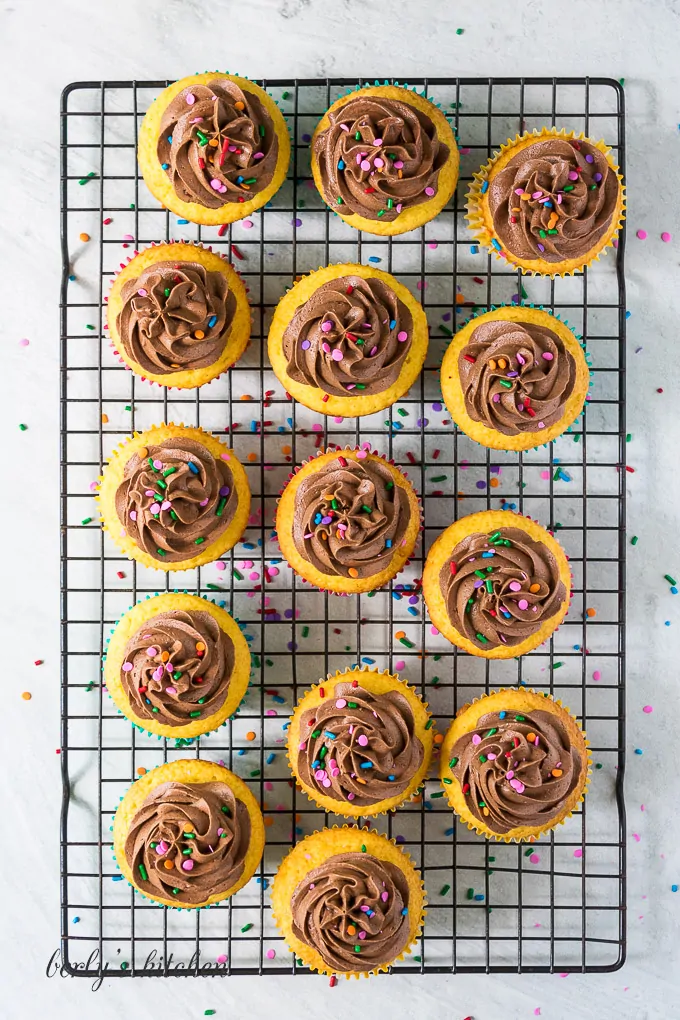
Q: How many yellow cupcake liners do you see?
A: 6